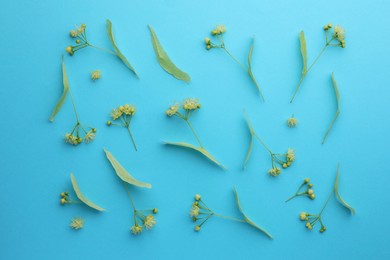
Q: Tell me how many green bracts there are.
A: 12